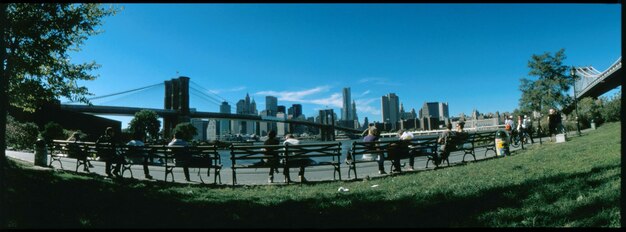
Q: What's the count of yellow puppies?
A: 0